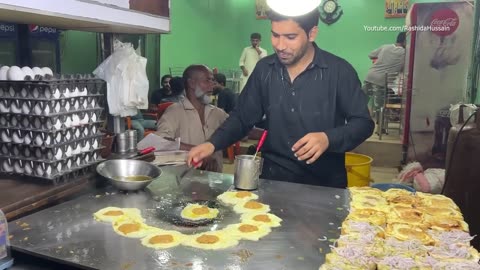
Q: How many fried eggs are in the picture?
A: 9